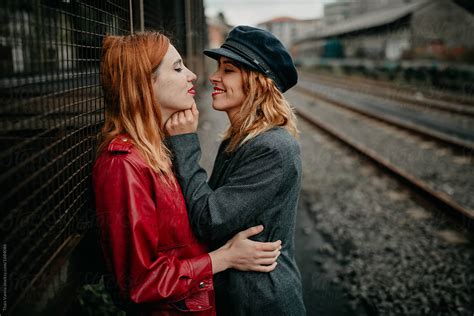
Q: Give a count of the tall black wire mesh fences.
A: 1